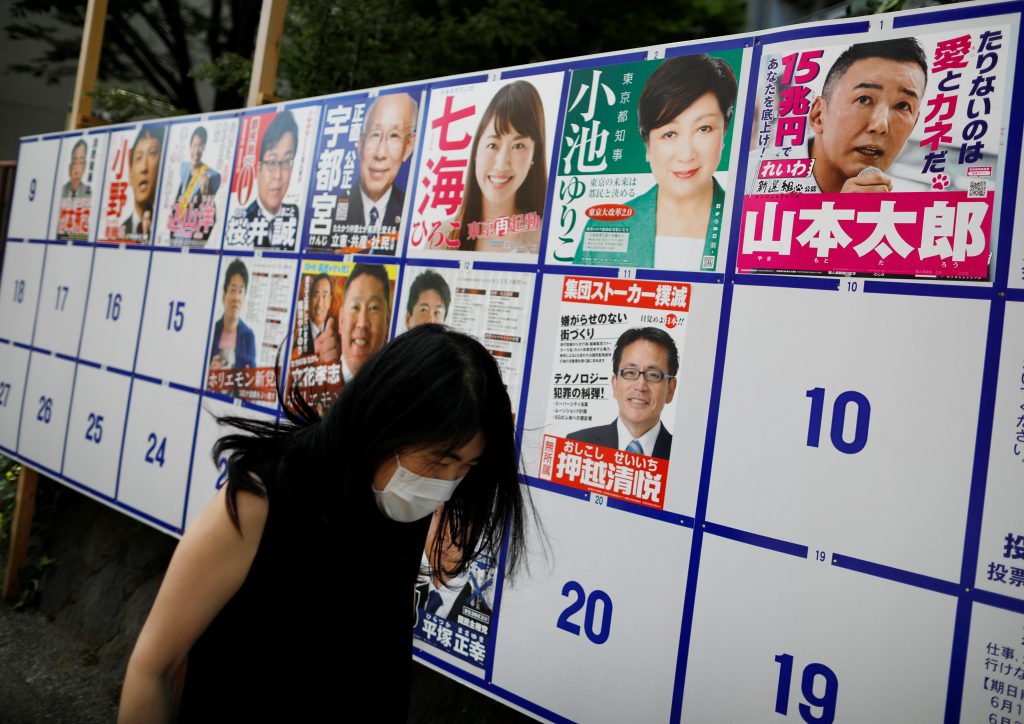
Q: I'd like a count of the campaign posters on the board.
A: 13